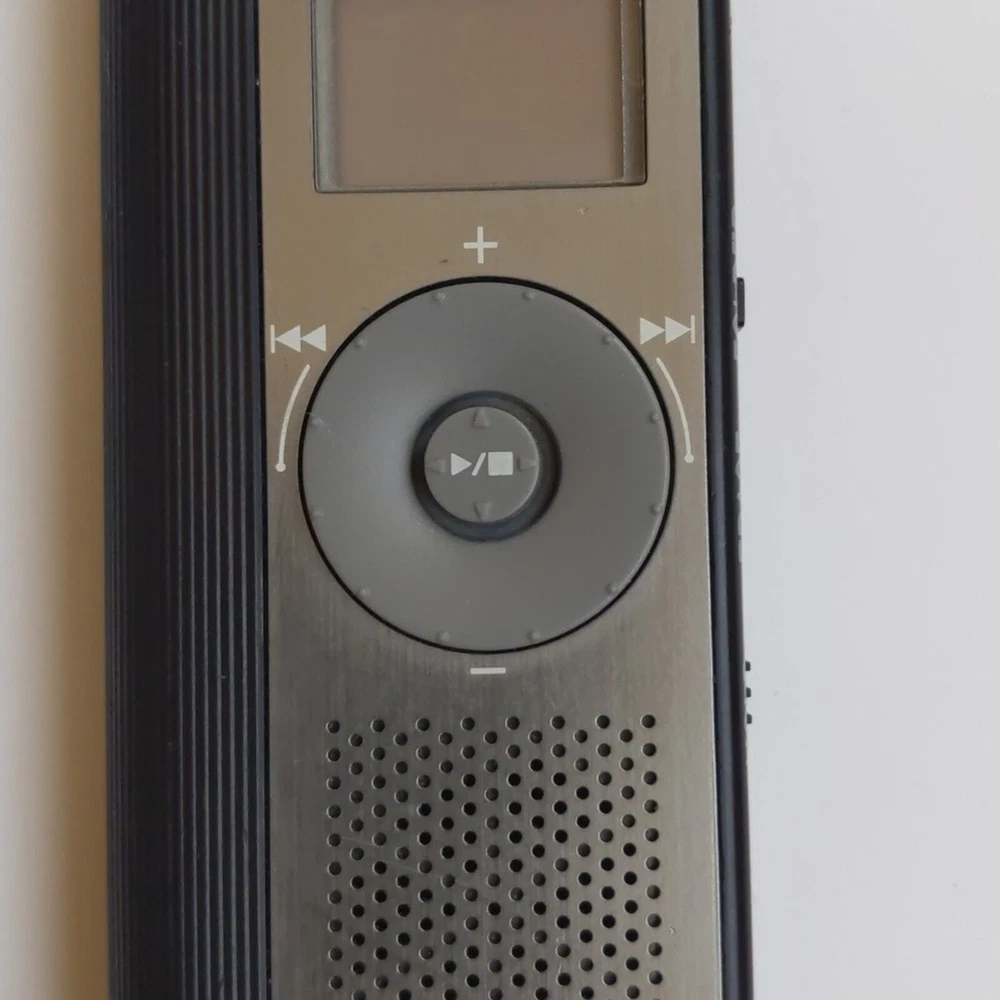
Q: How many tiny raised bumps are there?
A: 12